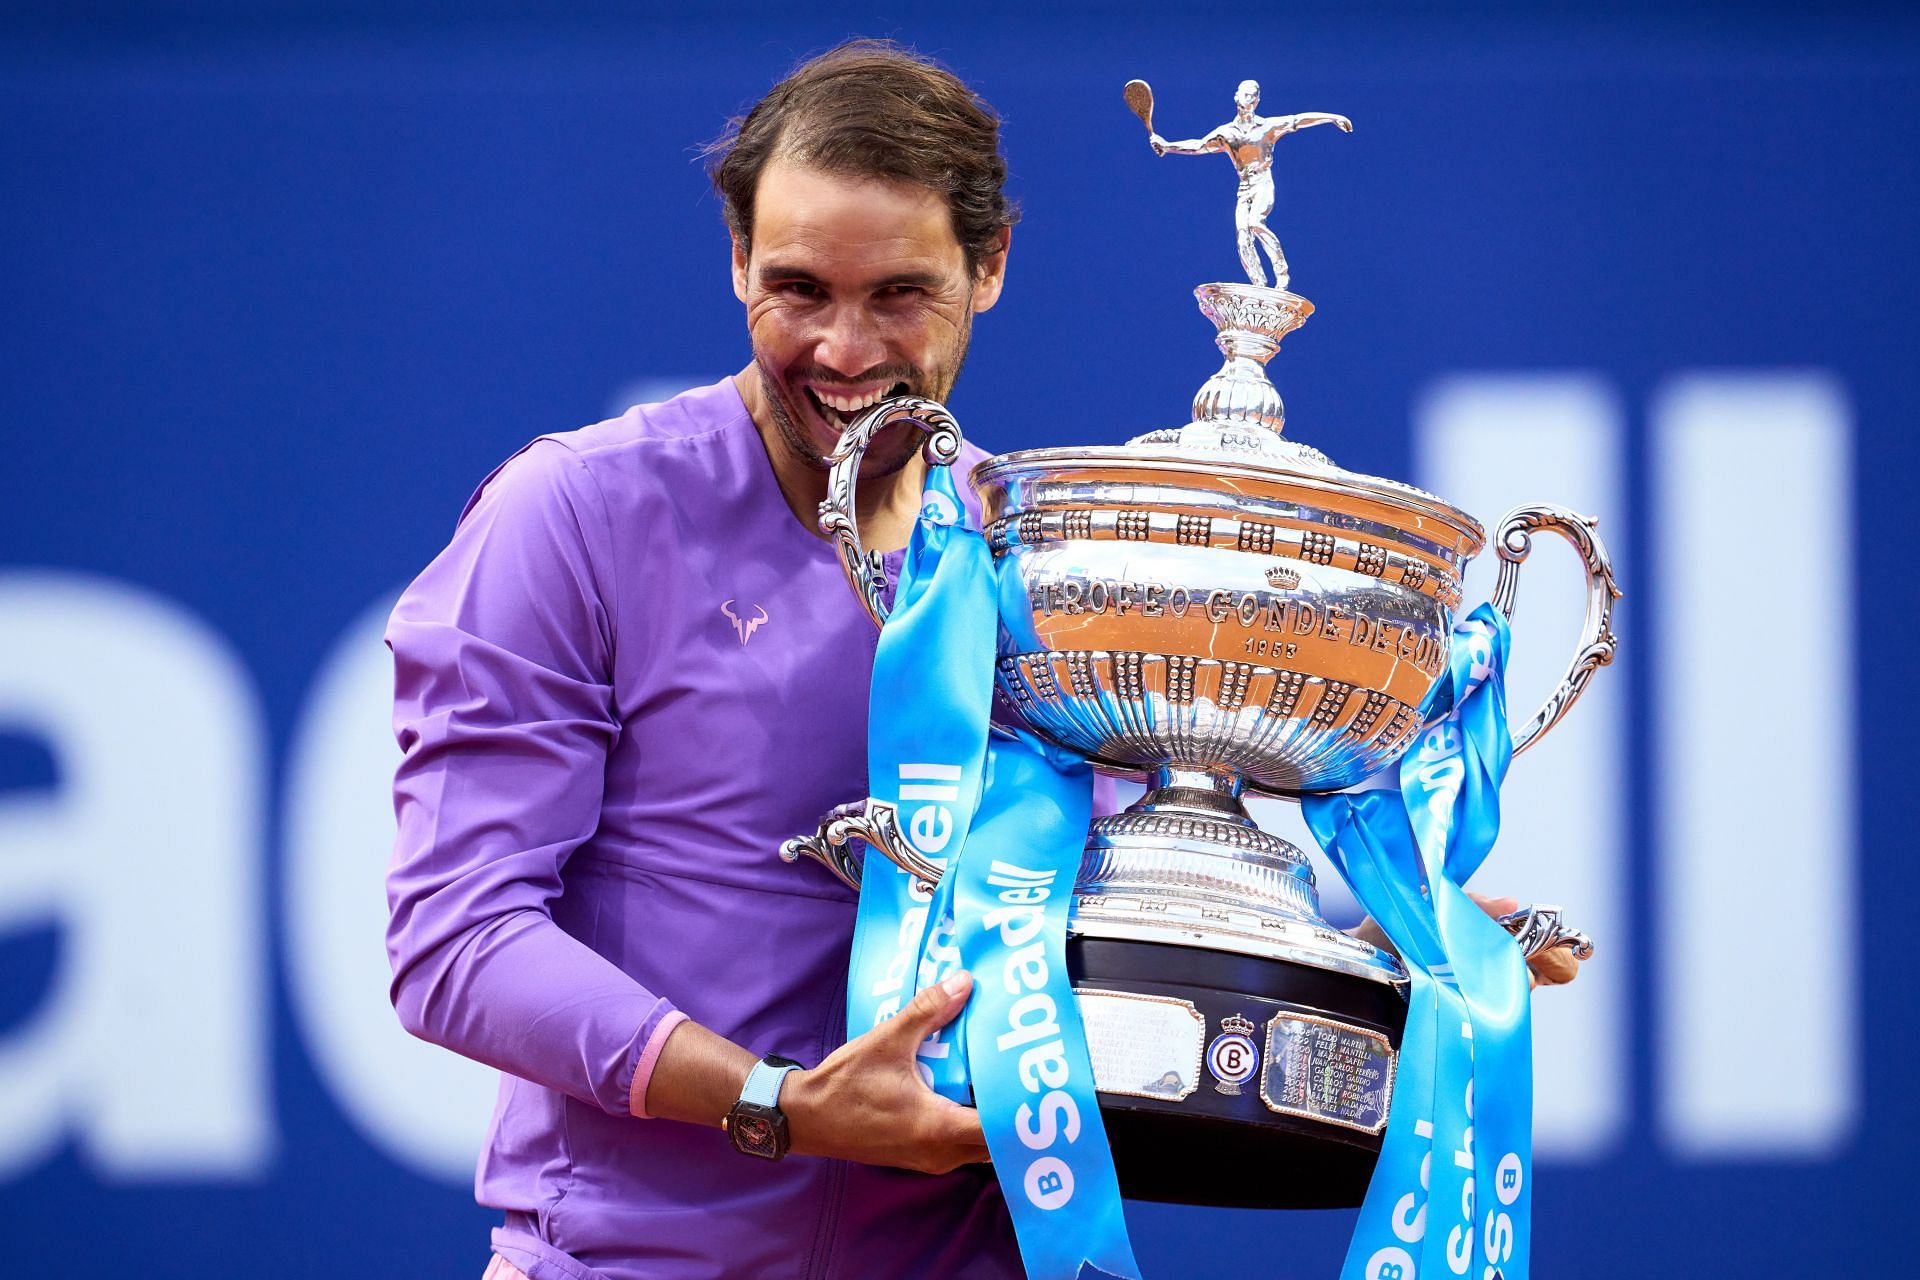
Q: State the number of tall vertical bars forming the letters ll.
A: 2